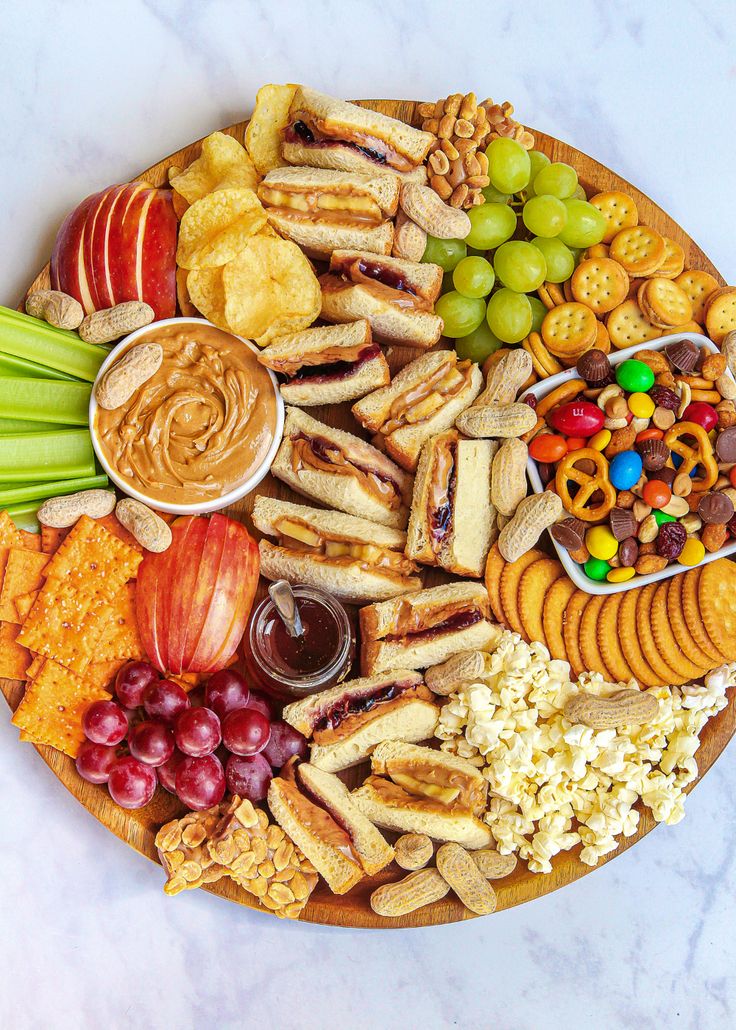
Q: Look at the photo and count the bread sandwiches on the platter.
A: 12